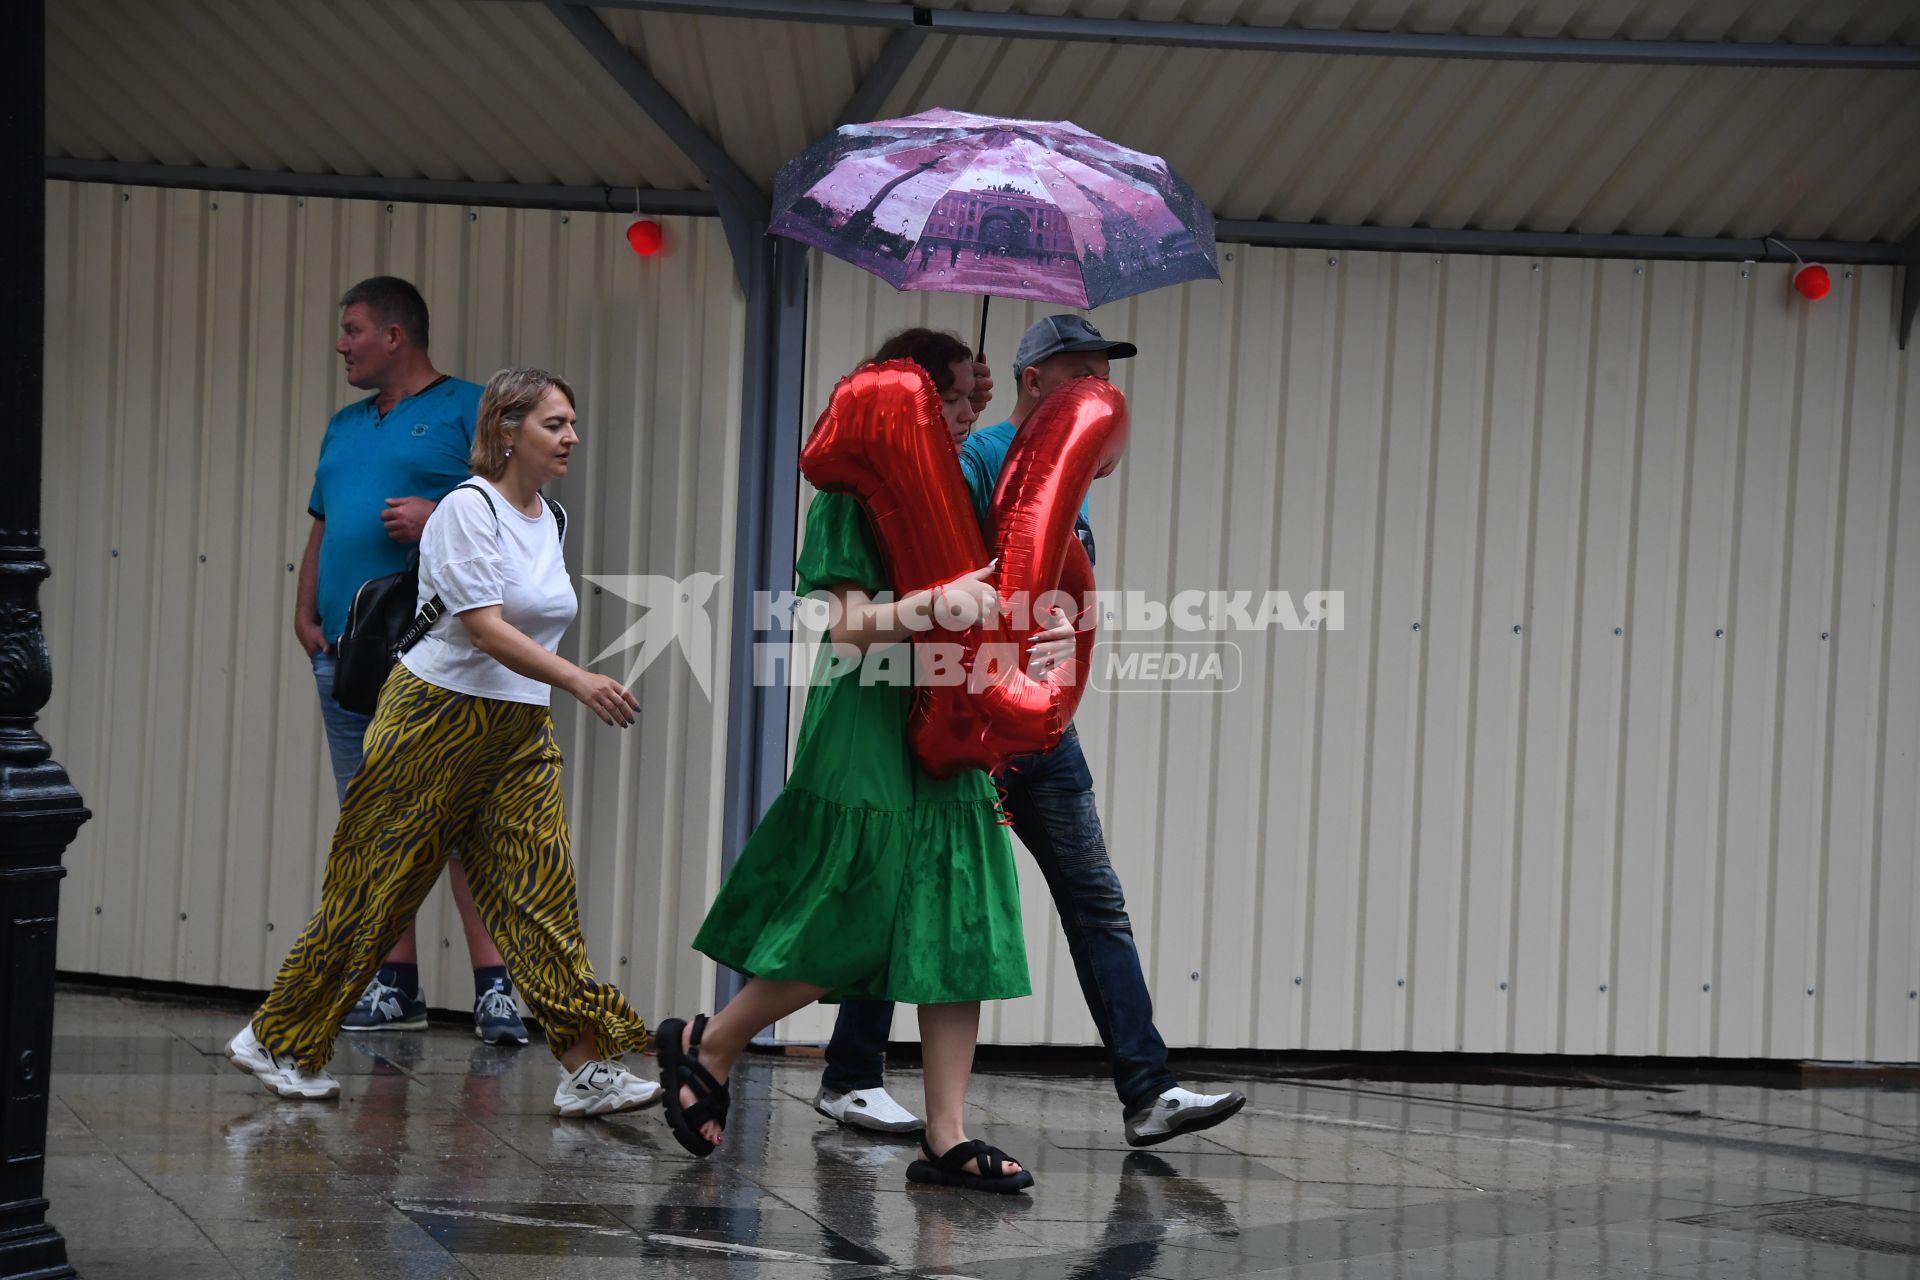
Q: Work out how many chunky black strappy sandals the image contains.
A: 2